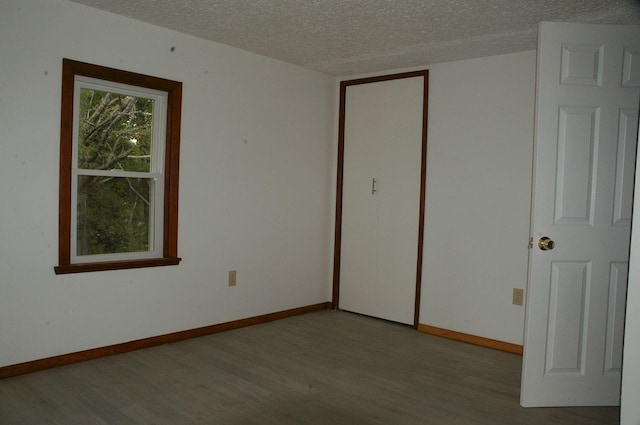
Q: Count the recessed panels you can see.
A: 6